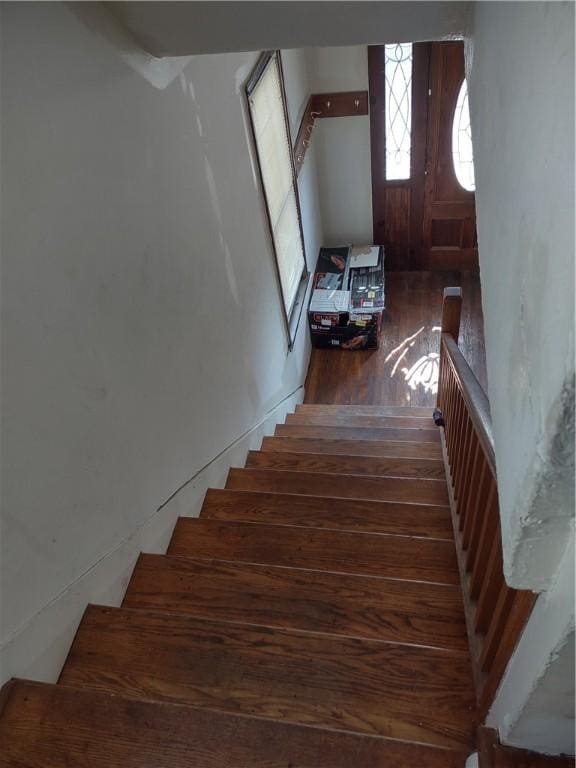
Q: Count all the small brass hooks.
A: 6